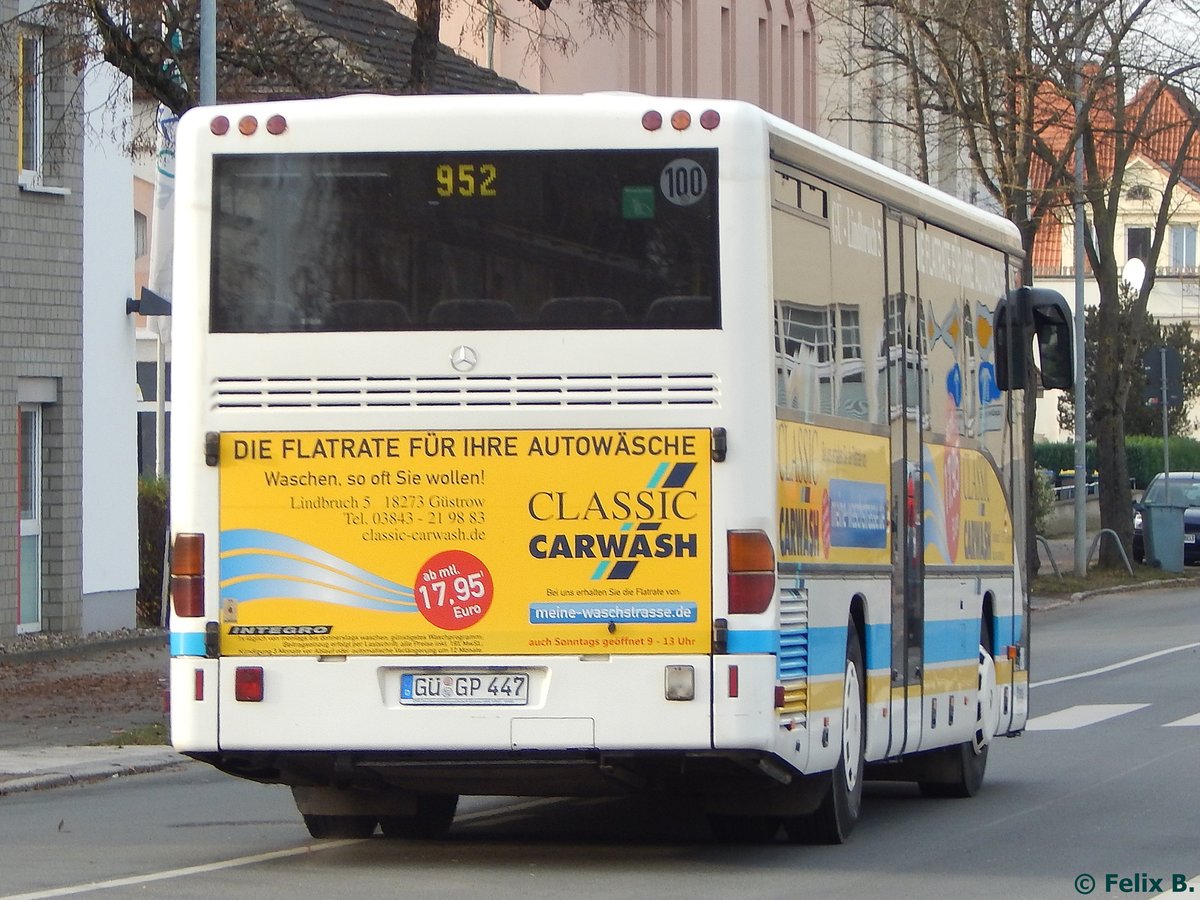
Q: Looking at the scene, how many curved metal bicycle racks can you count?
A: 2